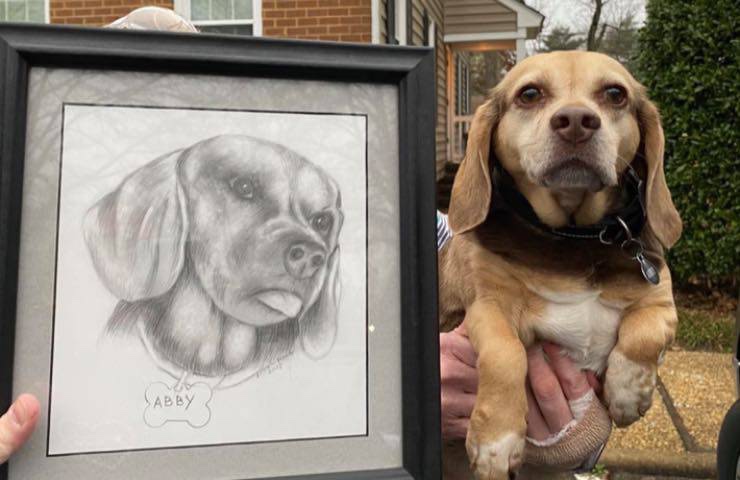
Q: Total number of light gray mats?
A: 1